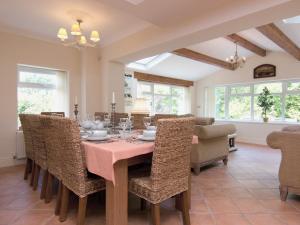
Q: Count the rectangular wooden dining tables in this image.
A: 1